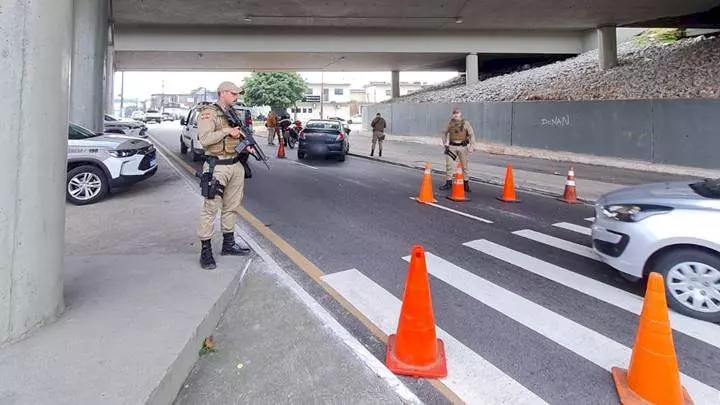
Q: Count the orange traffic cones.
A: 7